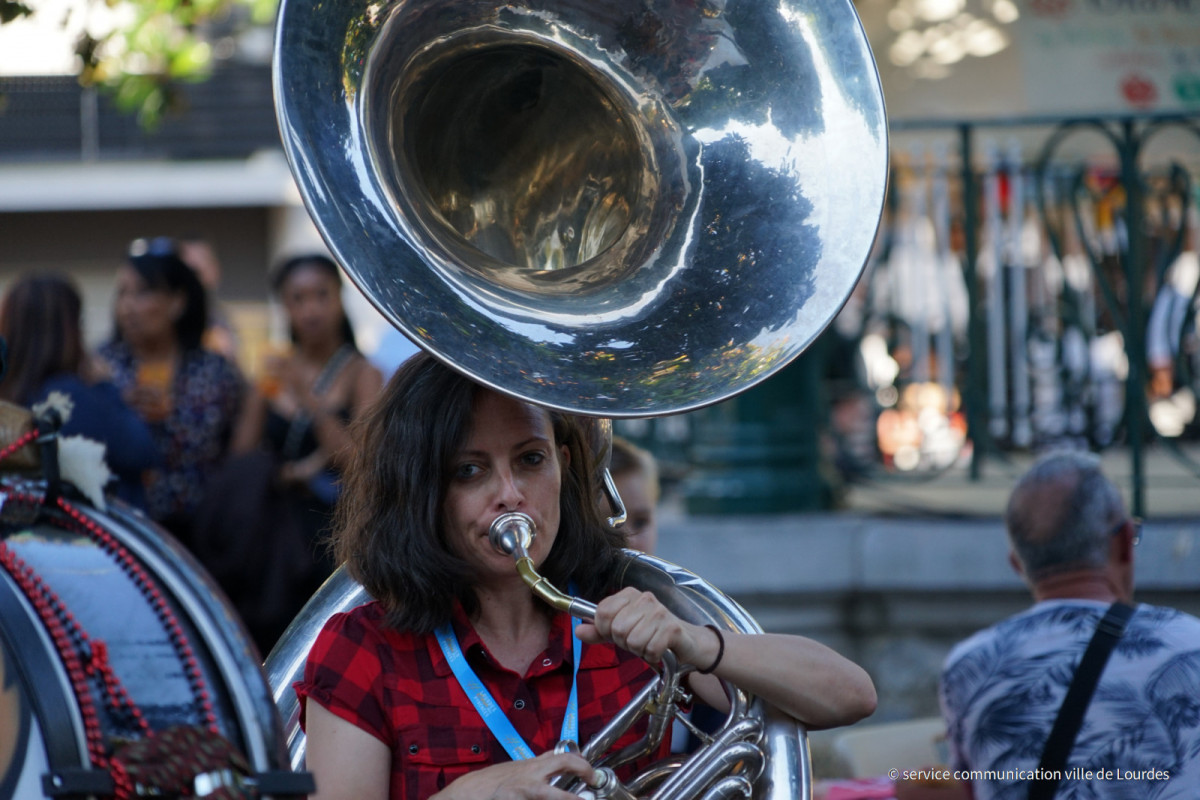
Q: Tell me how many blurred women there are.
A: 3